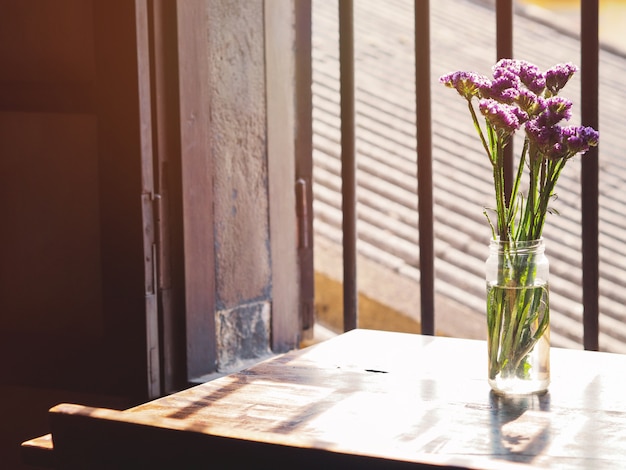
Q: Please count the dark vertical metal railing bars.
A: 4